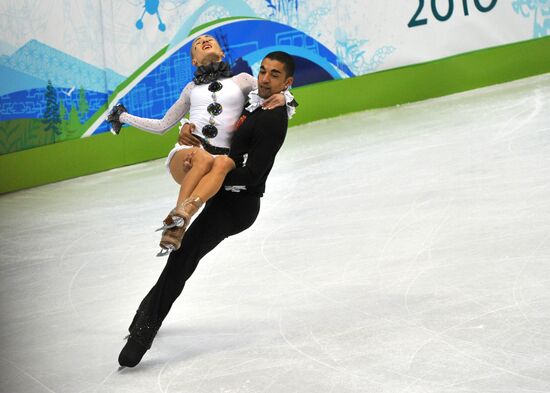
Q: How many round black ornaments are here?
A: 3